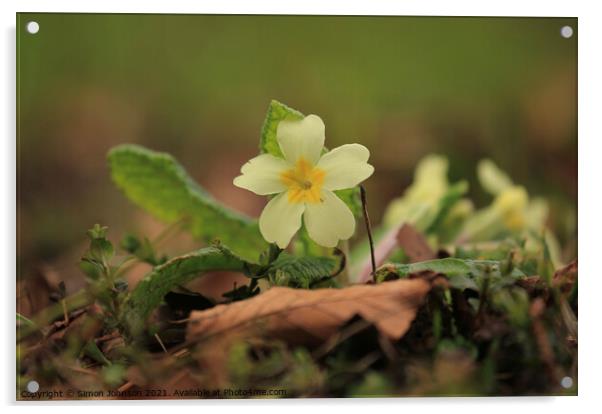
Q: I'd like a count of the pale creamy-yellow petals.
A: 5